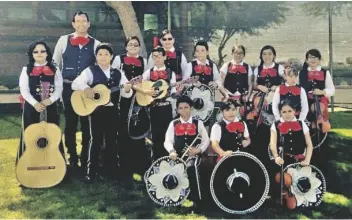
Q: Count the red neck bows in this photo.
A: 13